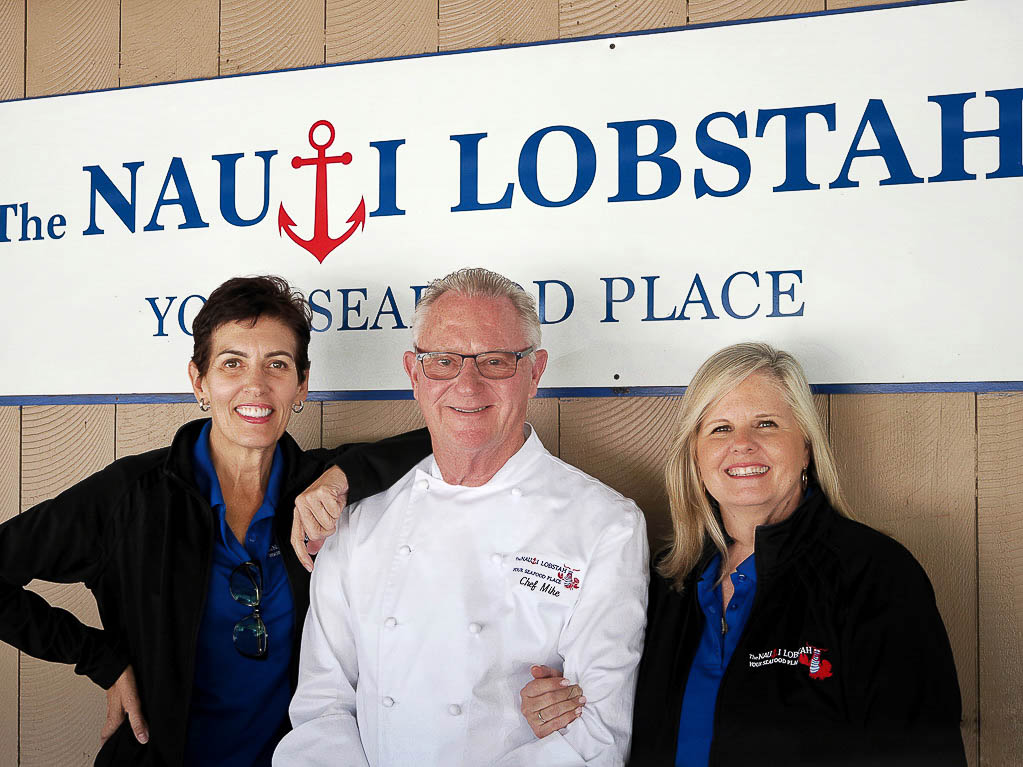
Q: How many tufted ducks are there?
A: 0